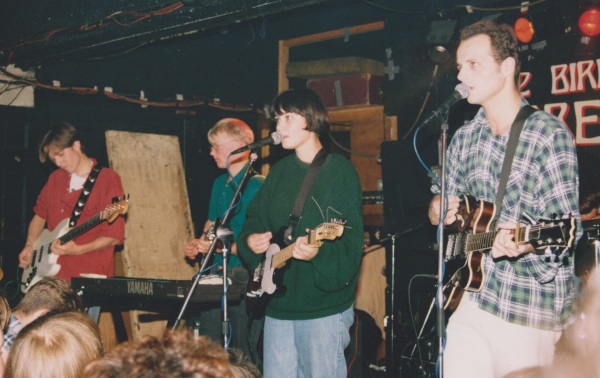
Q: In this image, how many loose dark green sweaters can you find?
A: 1